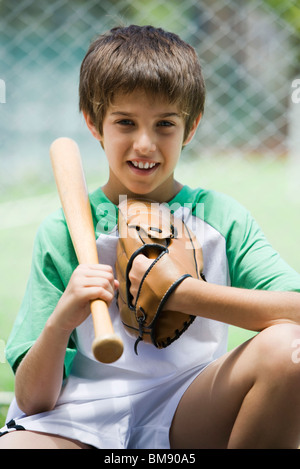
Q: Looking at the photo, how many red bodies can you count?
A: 0